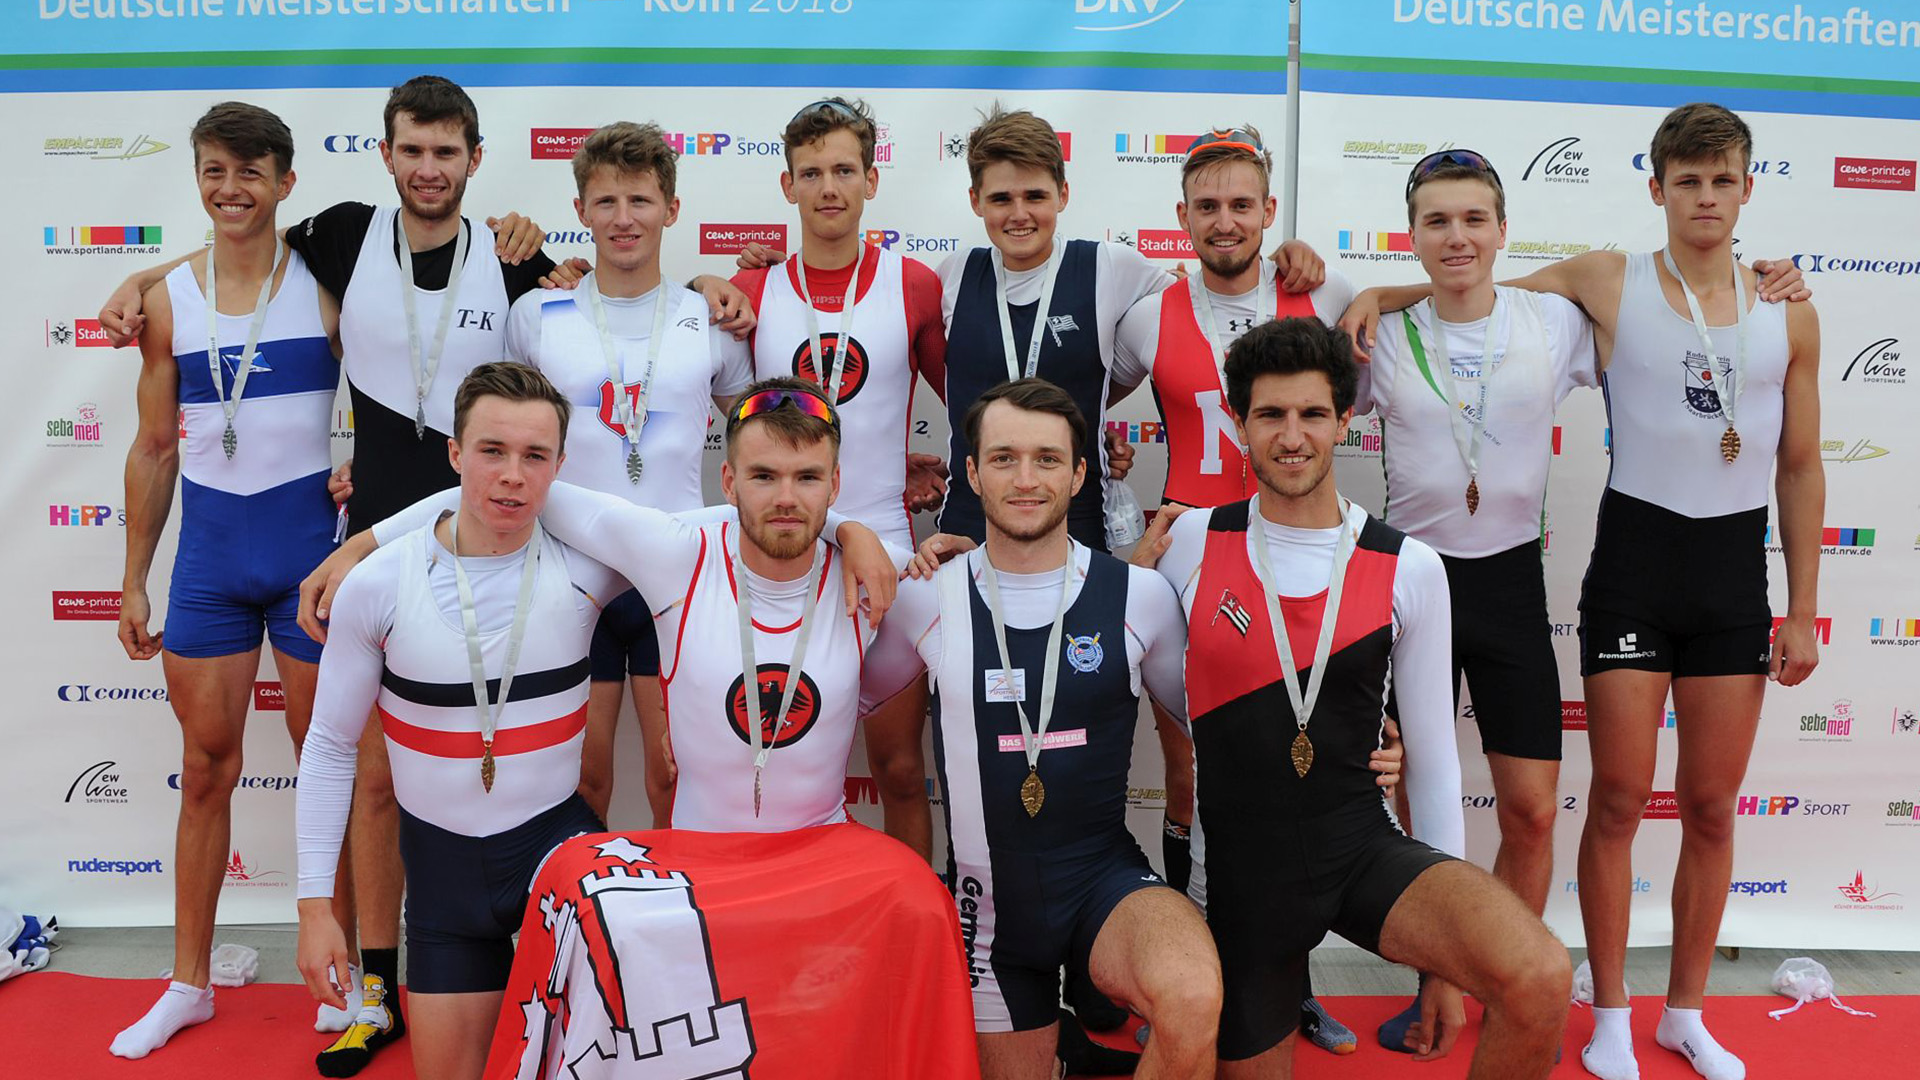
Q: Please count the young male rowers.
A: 12